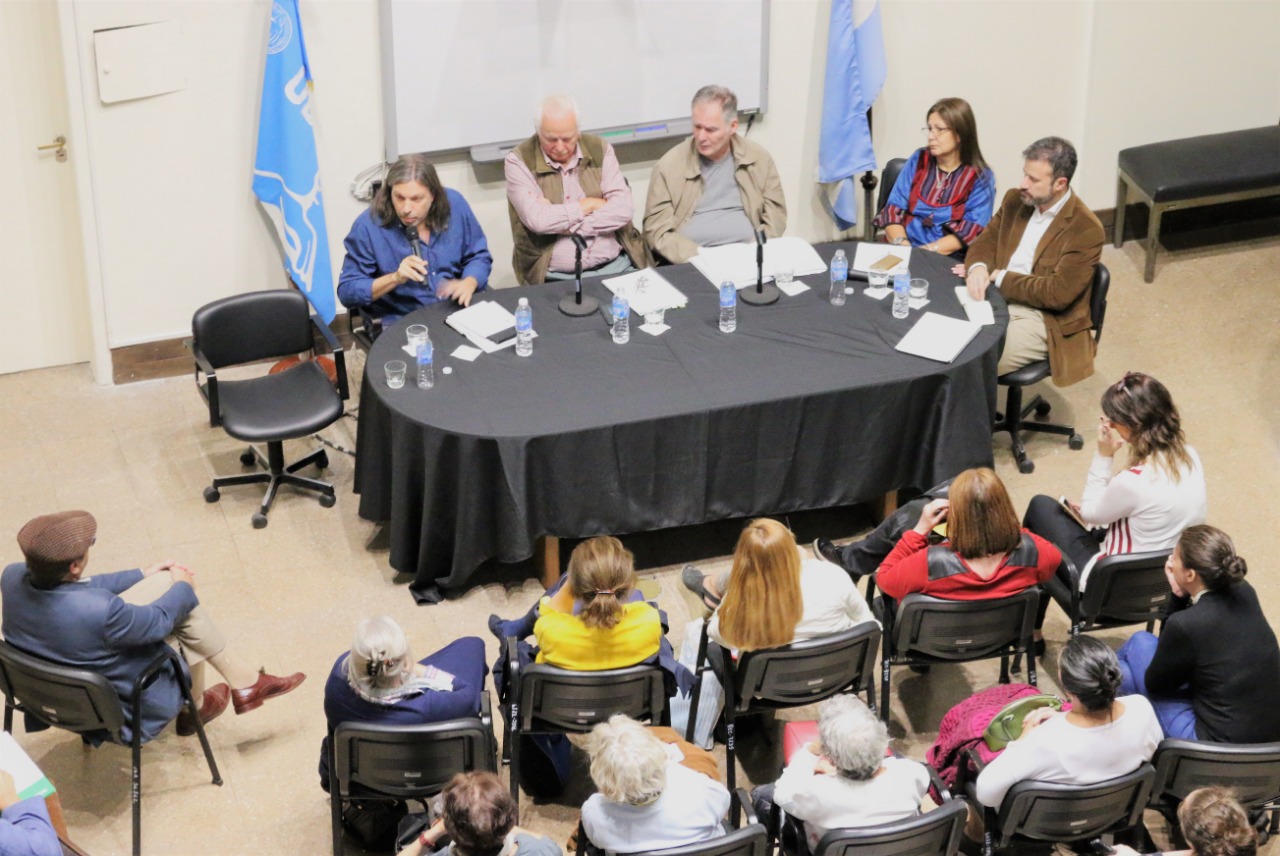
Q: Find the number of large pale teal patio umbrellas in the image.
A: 0